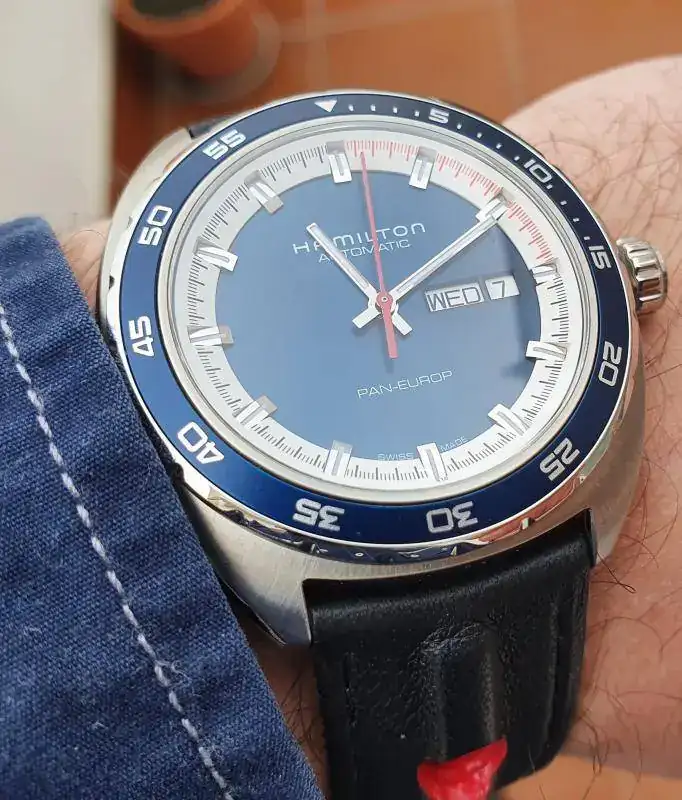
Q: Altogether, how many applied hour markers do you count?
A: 12